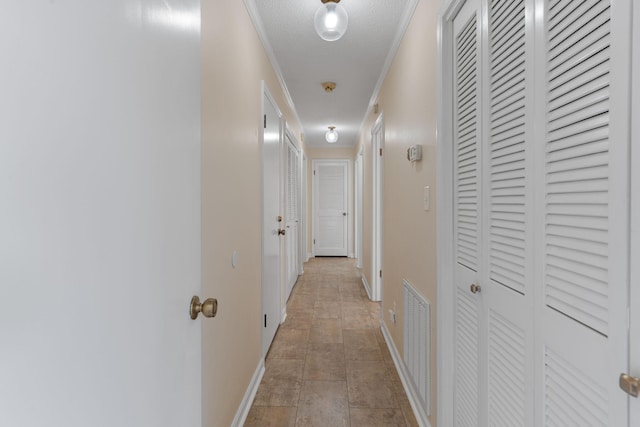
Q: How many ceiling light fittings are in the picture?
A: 2